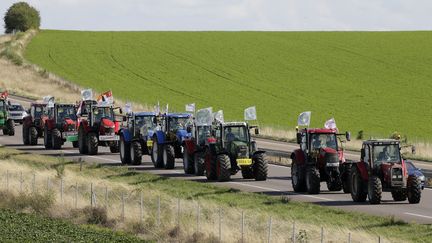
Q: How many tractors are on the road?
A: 10